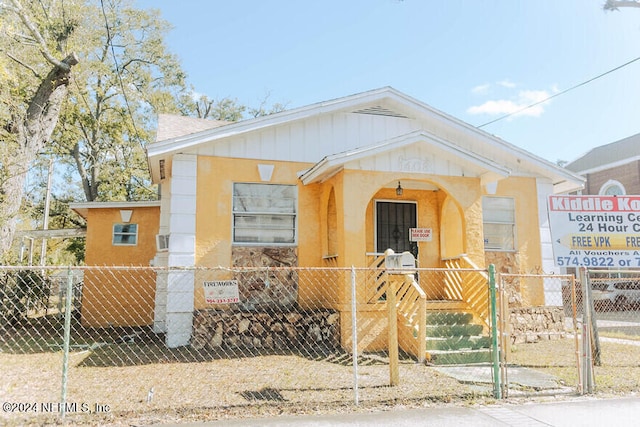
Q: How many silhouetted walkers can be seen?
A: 0